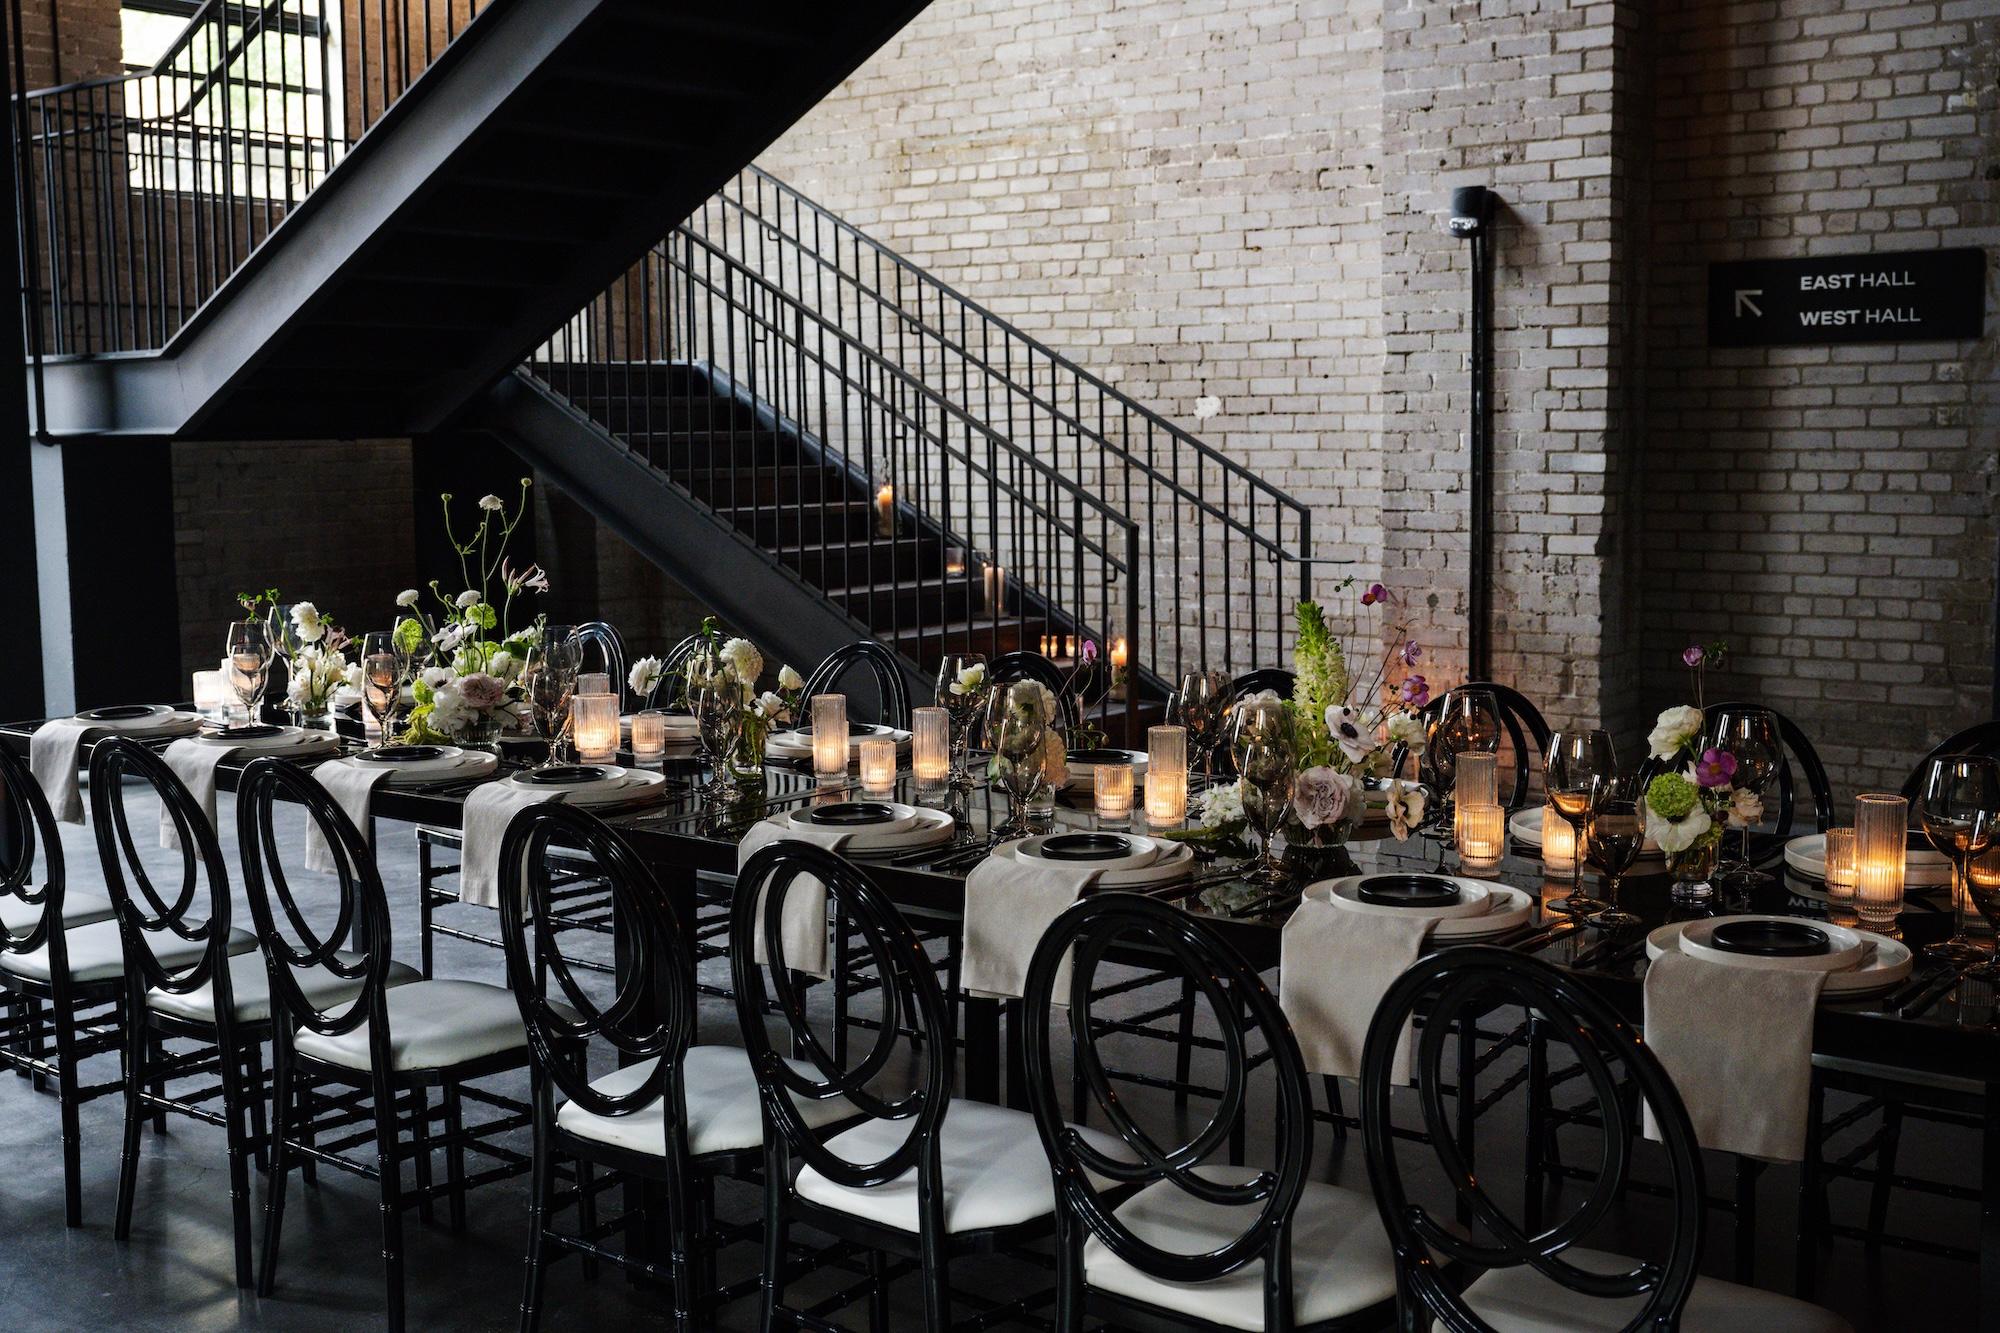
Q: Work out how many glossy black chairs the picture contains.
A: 15